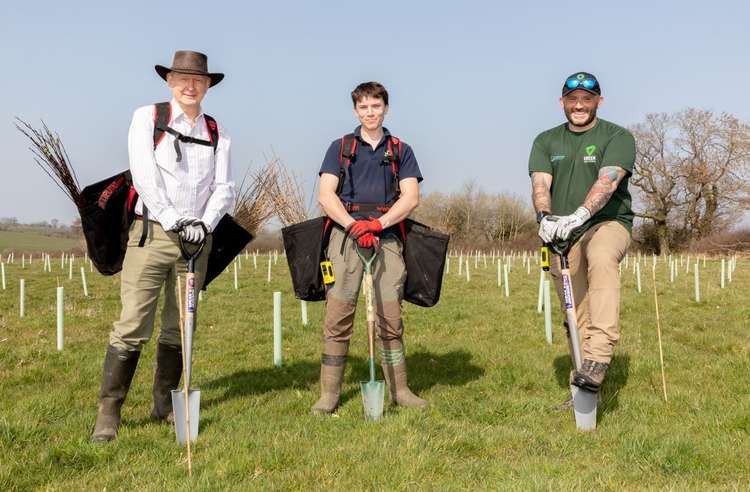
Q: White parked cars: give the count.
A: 0